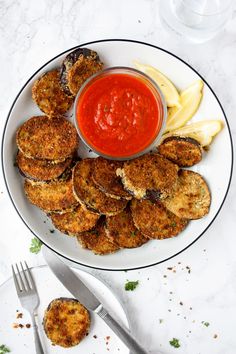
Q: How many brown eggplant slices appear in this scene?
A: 15